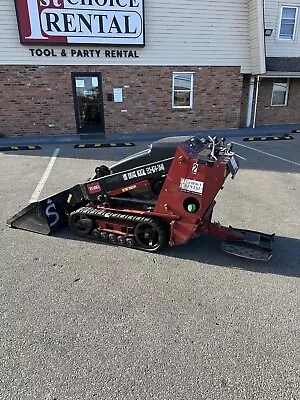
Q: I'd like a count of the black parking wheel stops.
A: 4